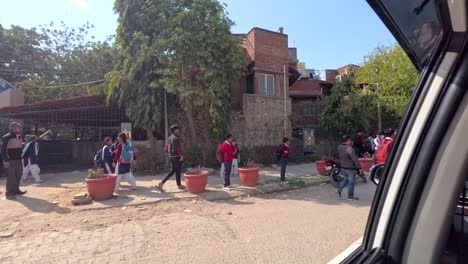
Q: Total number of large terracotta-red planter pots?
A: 5